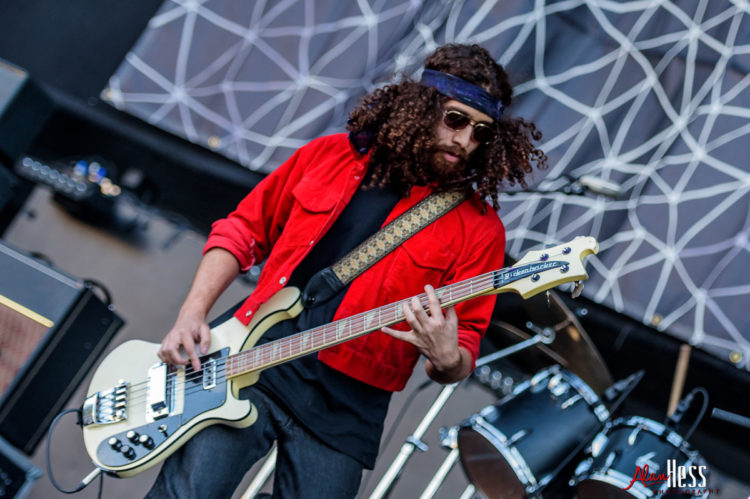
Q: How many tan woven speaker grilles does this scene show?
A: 1